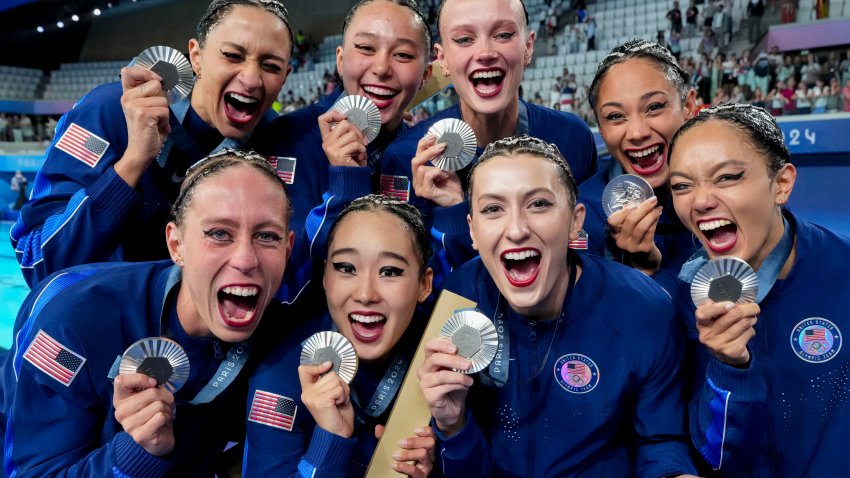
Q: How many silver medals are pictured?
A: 8